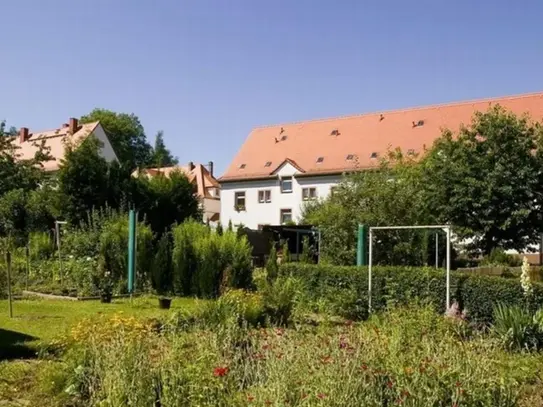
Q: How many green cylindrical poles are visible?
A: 2